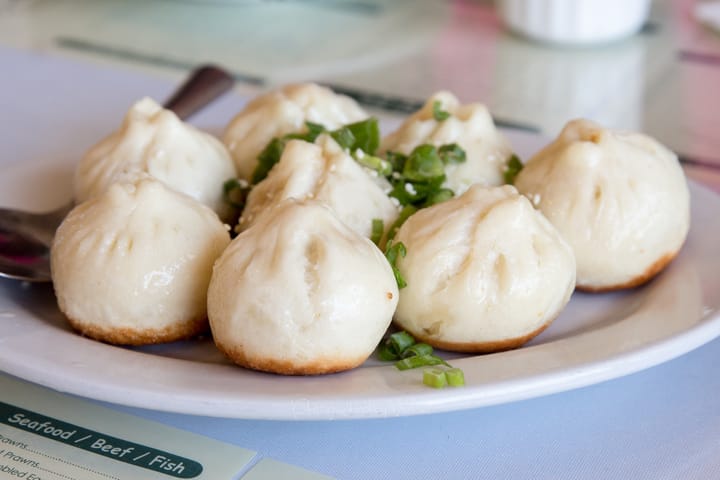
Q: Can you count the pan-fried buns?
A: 8